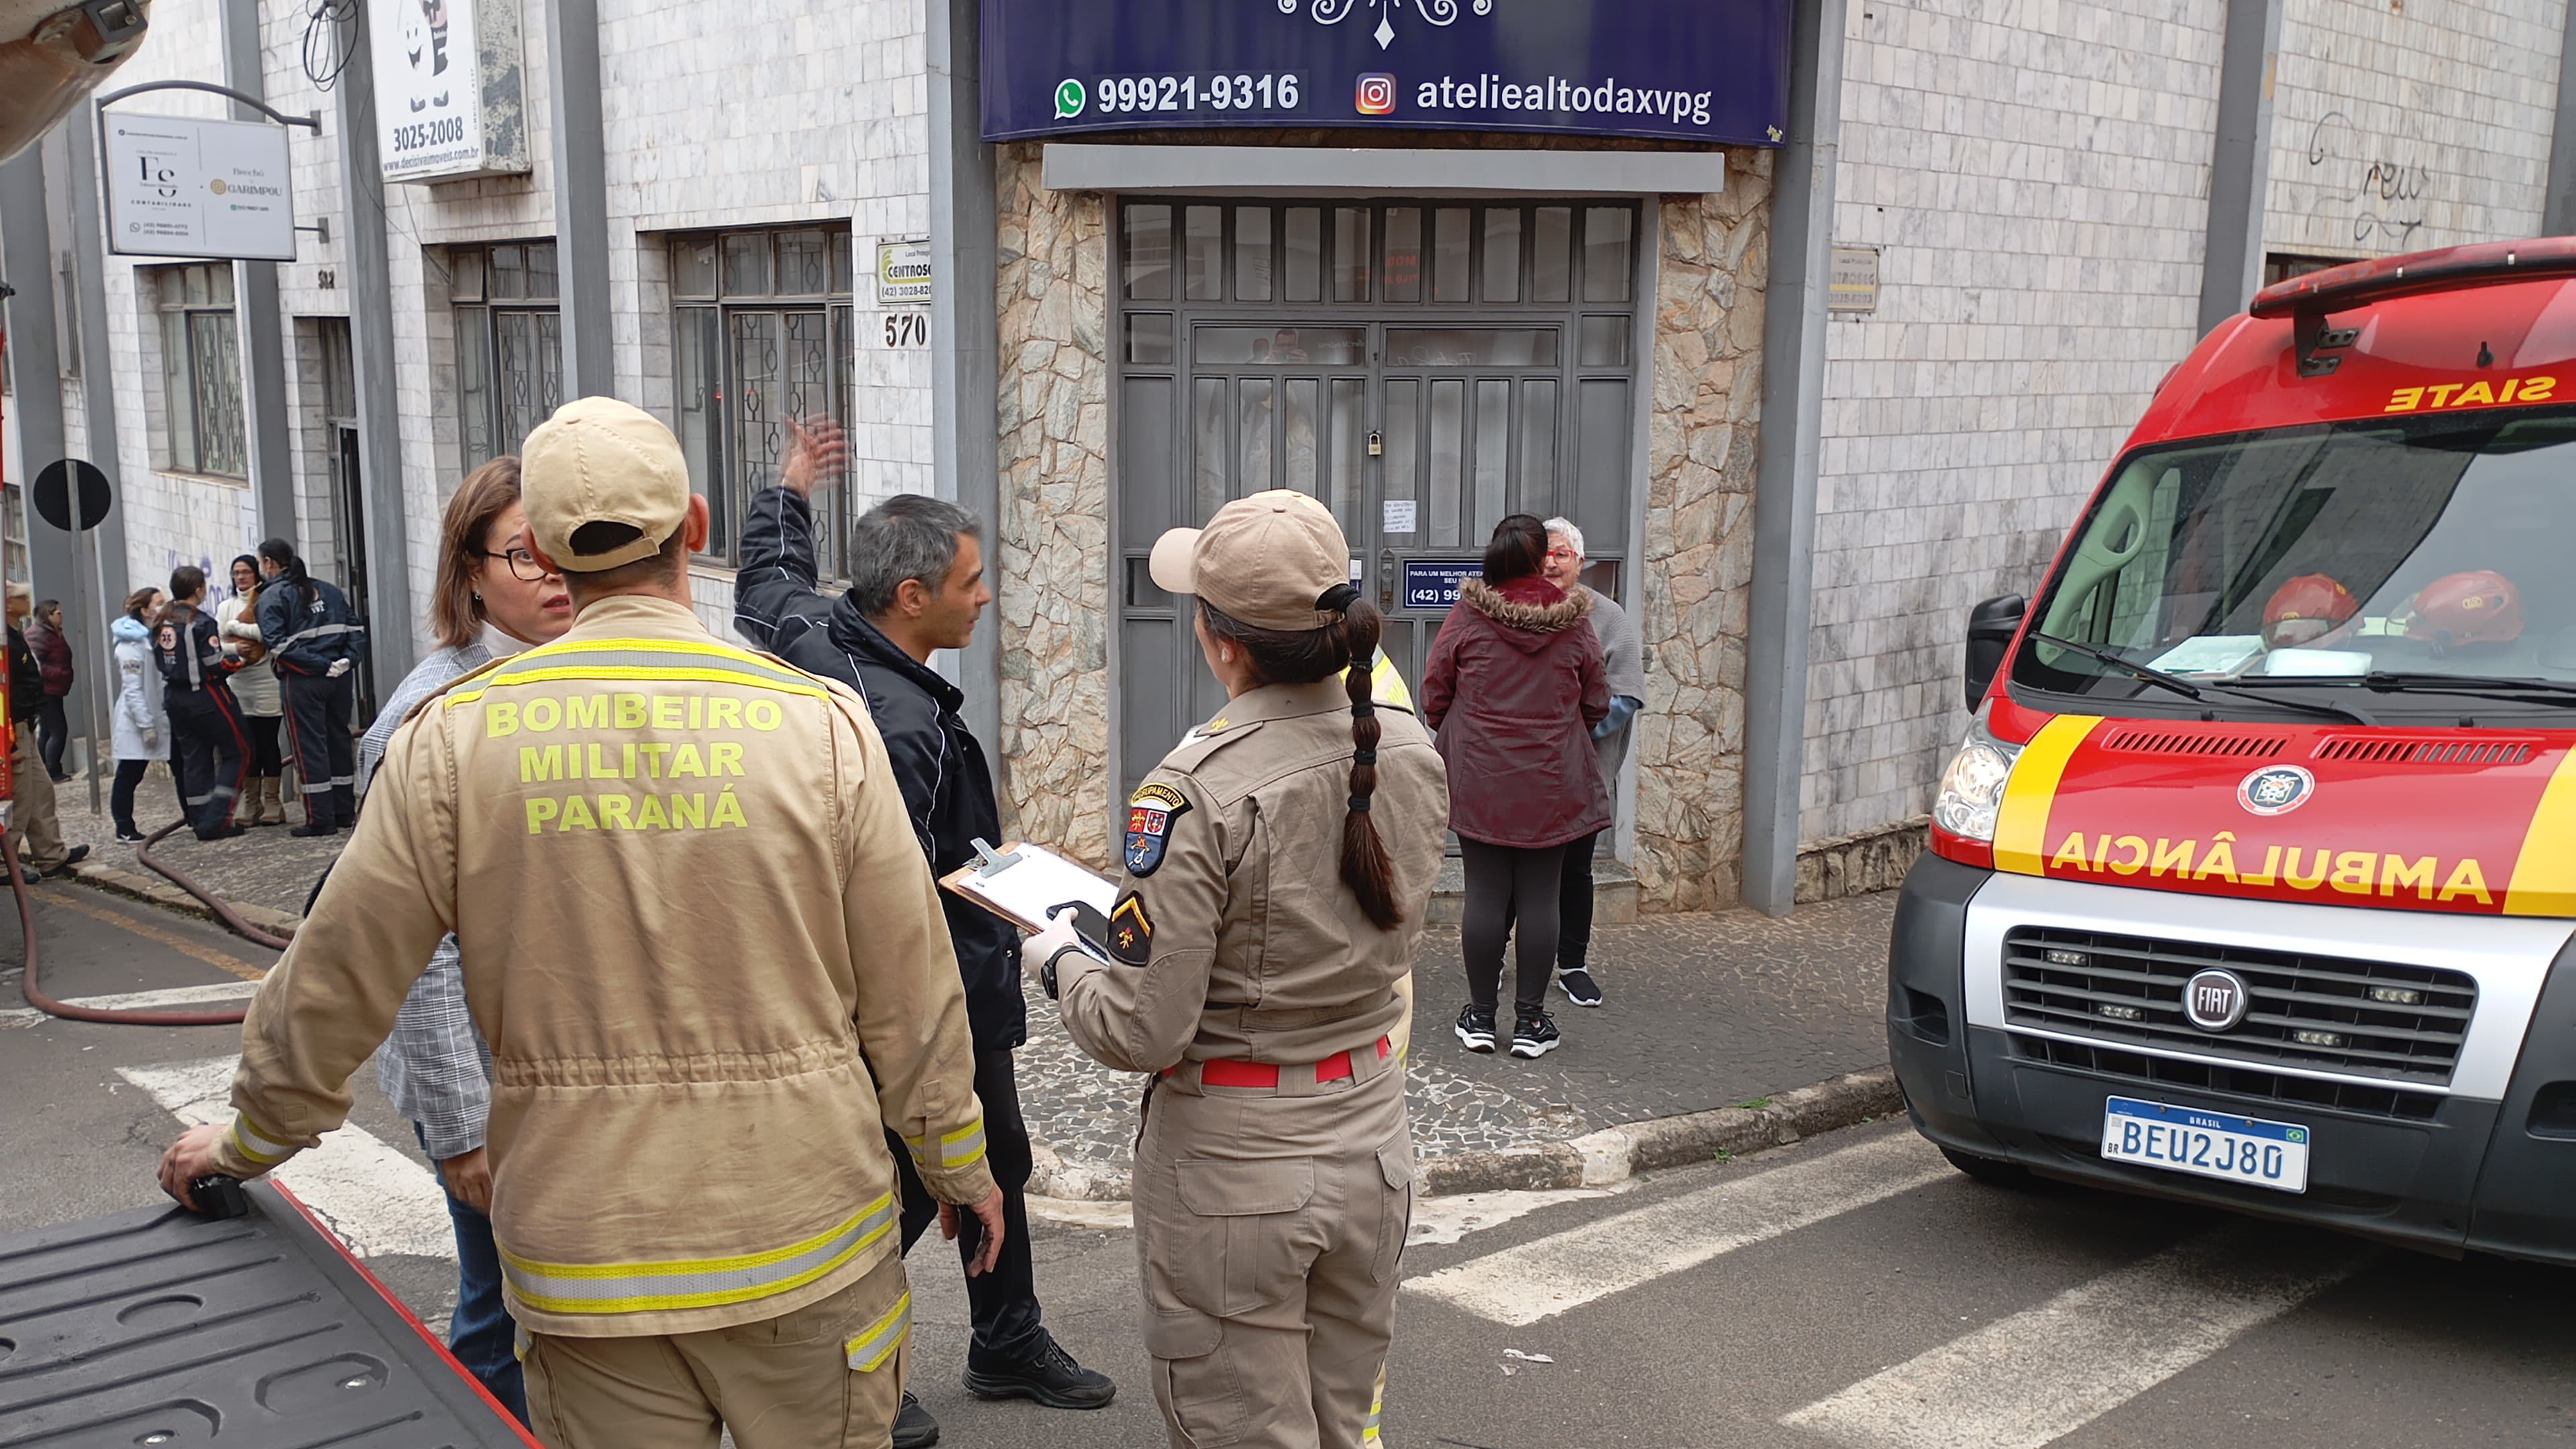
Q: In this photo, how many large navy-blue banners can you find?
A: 1